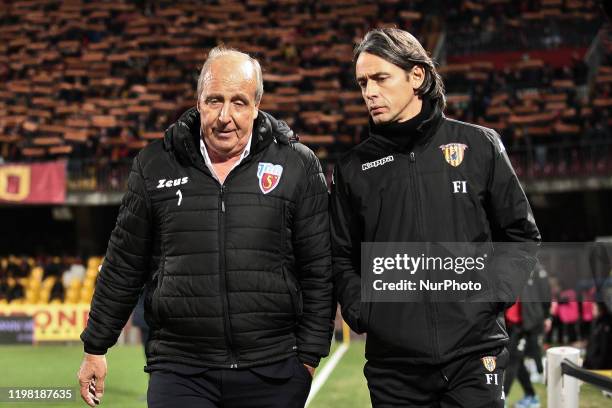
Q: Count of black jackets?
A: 2